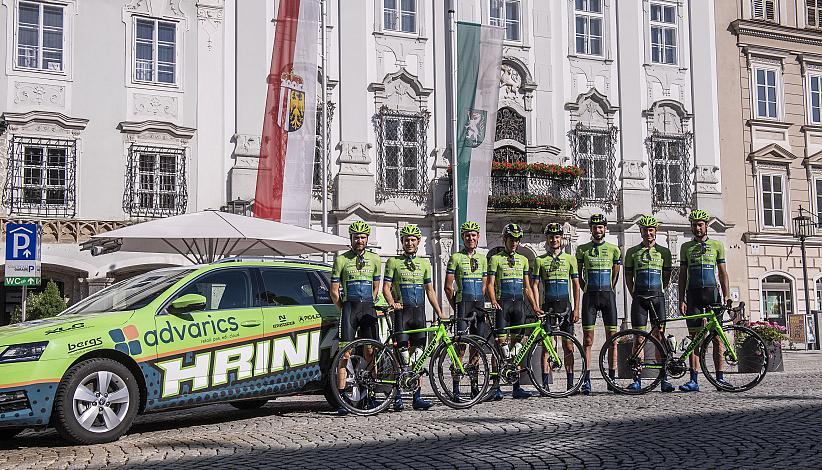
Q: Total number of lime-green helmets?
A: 5